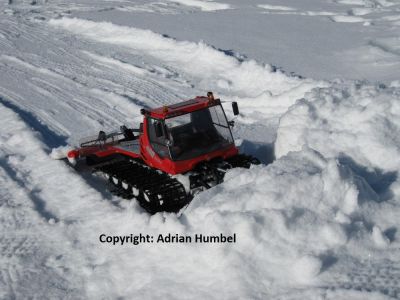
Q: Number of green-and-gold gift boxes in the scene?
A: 0